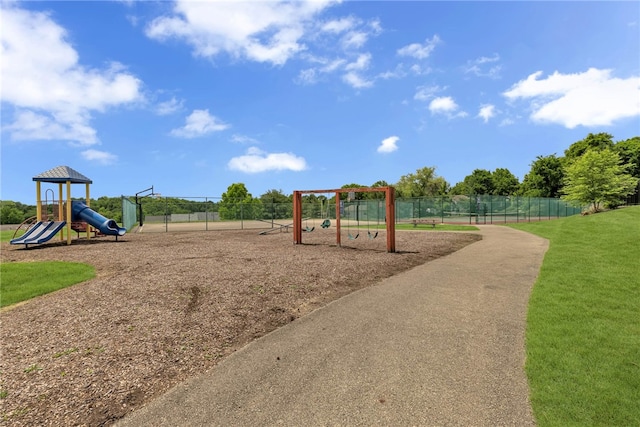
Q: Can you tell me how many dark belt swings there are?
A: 3